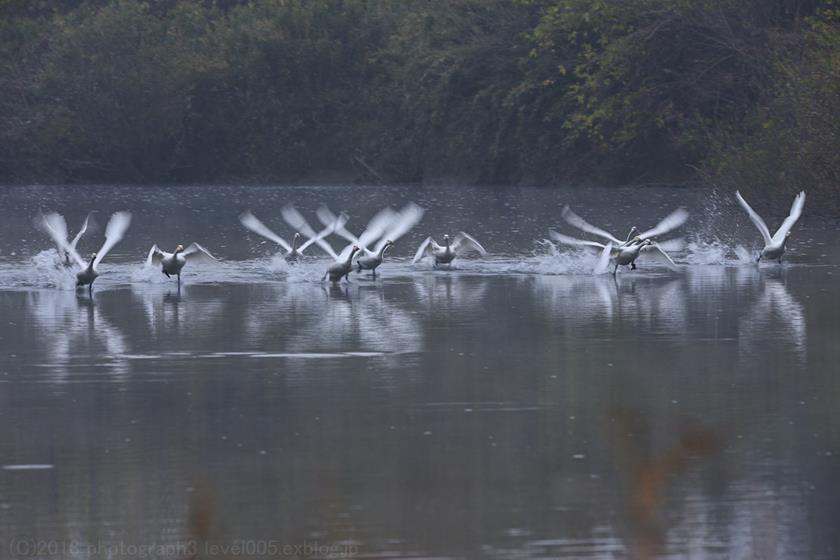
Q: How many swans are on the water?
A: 11